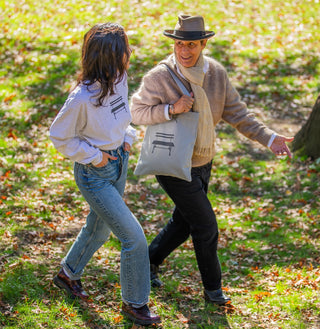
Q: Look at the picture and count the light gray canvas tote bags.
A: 1